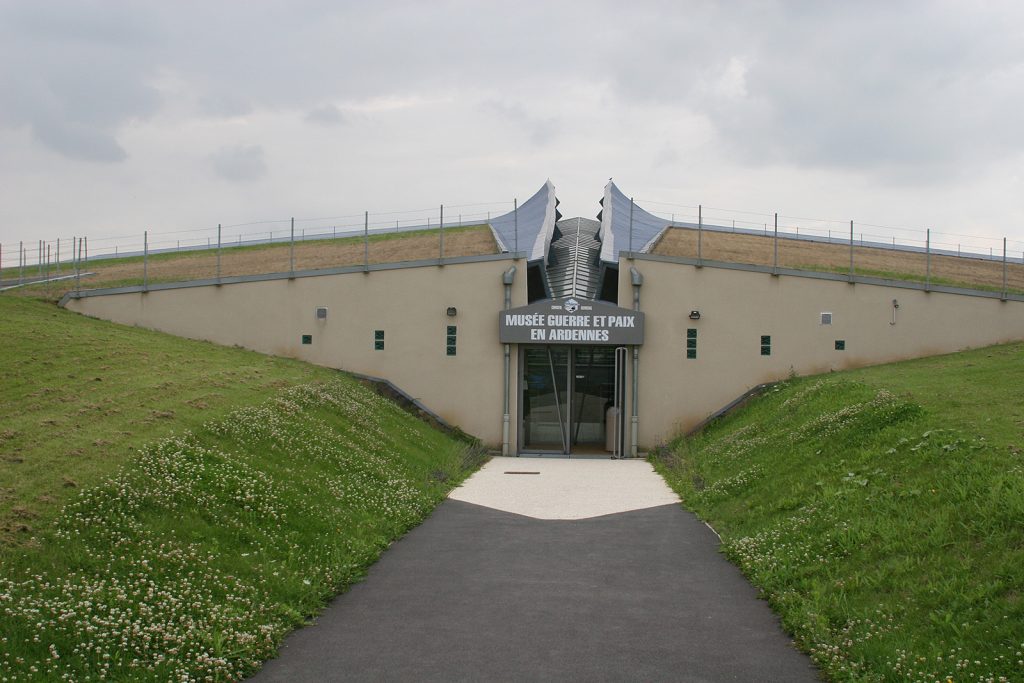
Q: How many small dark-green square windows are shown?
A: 12